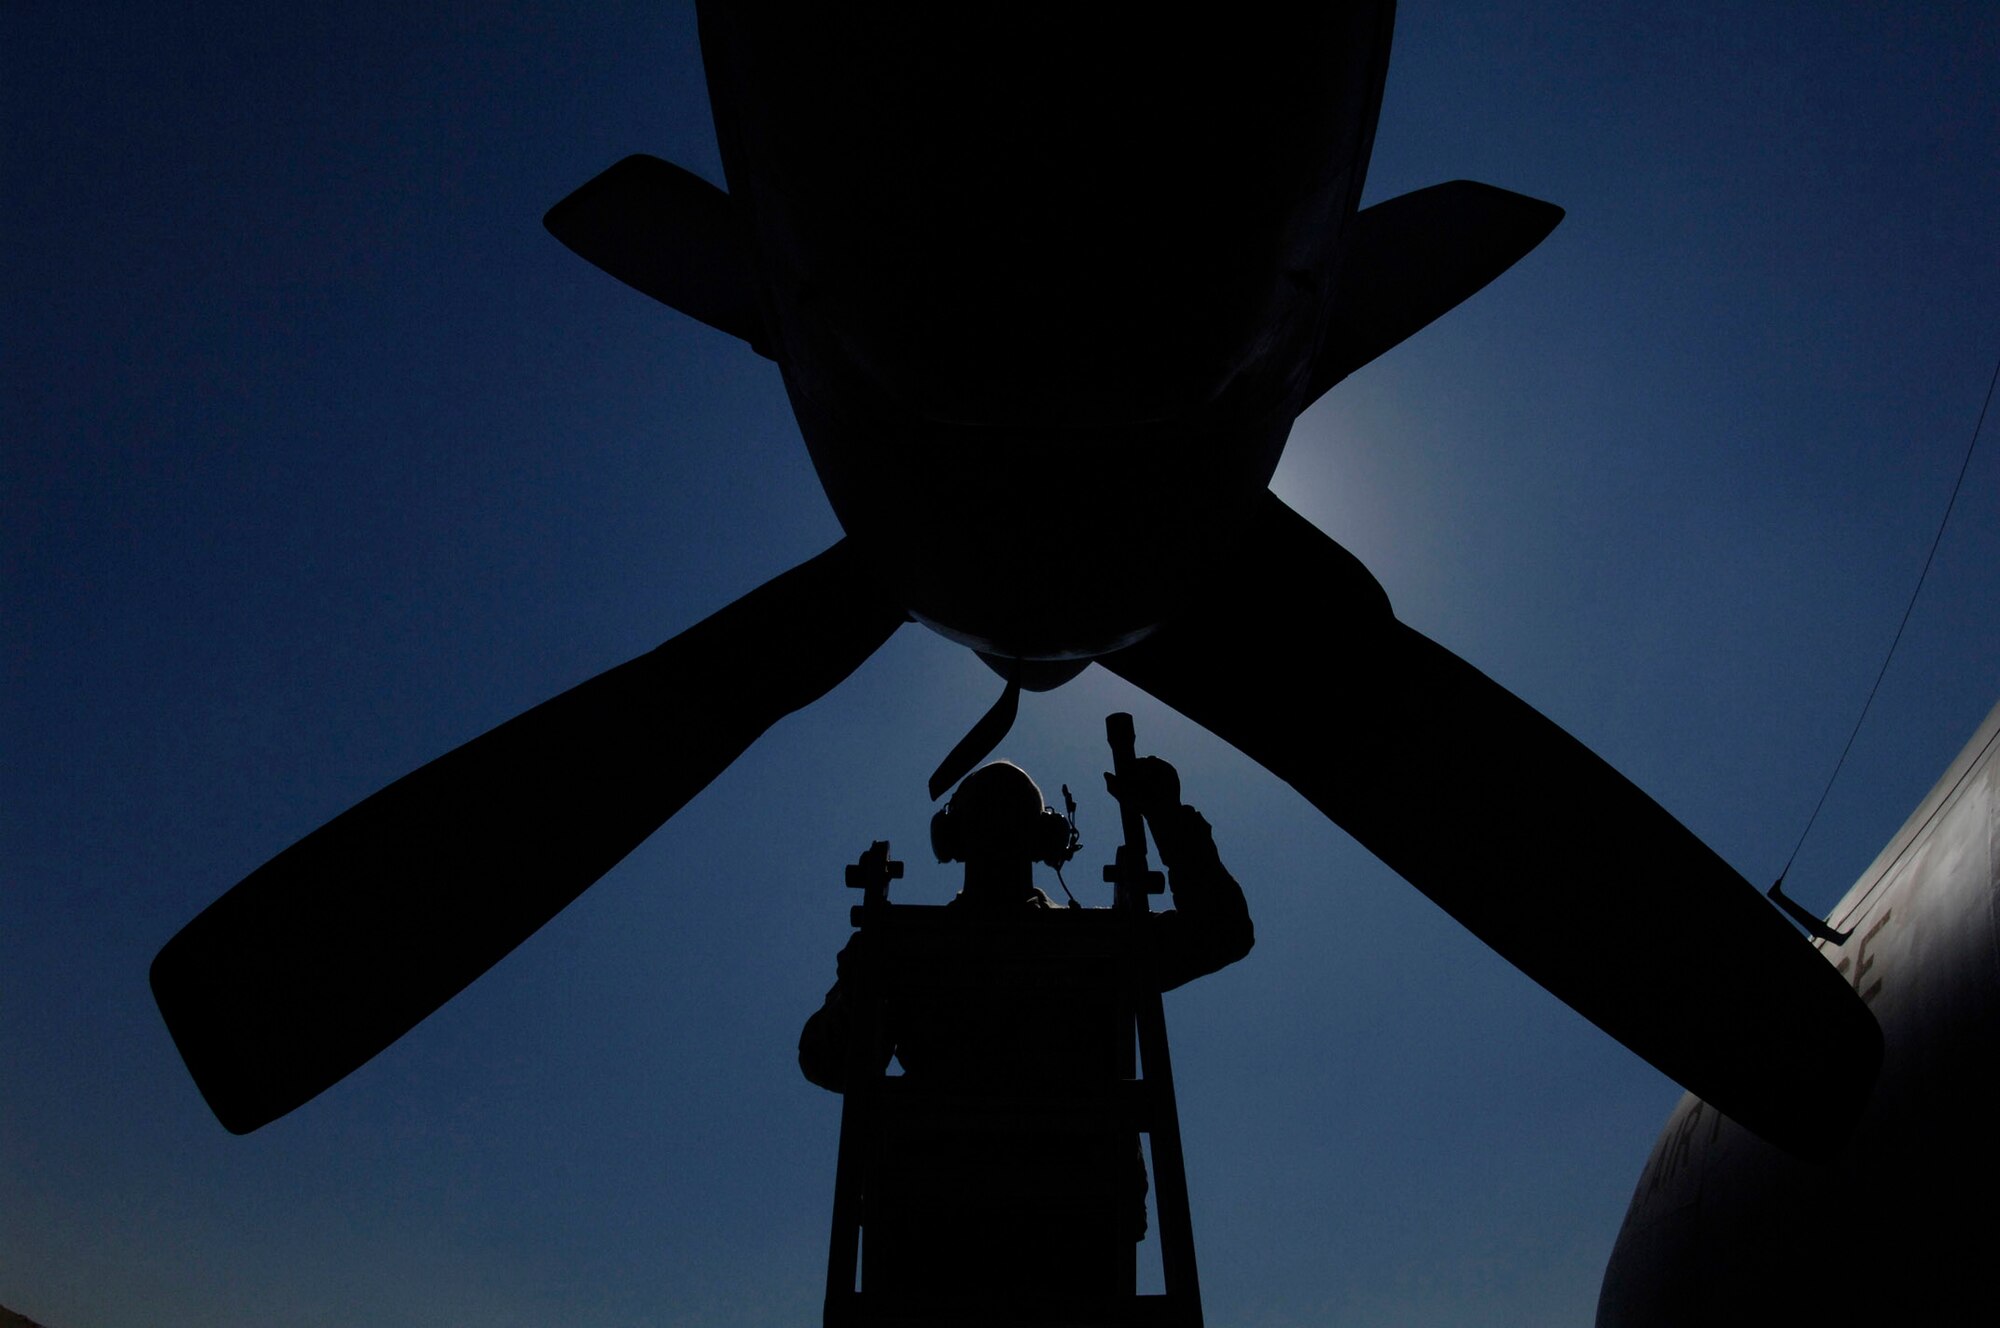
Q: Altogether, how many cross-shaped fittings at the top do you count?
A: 2